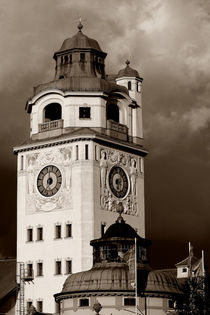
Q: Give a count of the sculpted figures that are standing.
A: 4